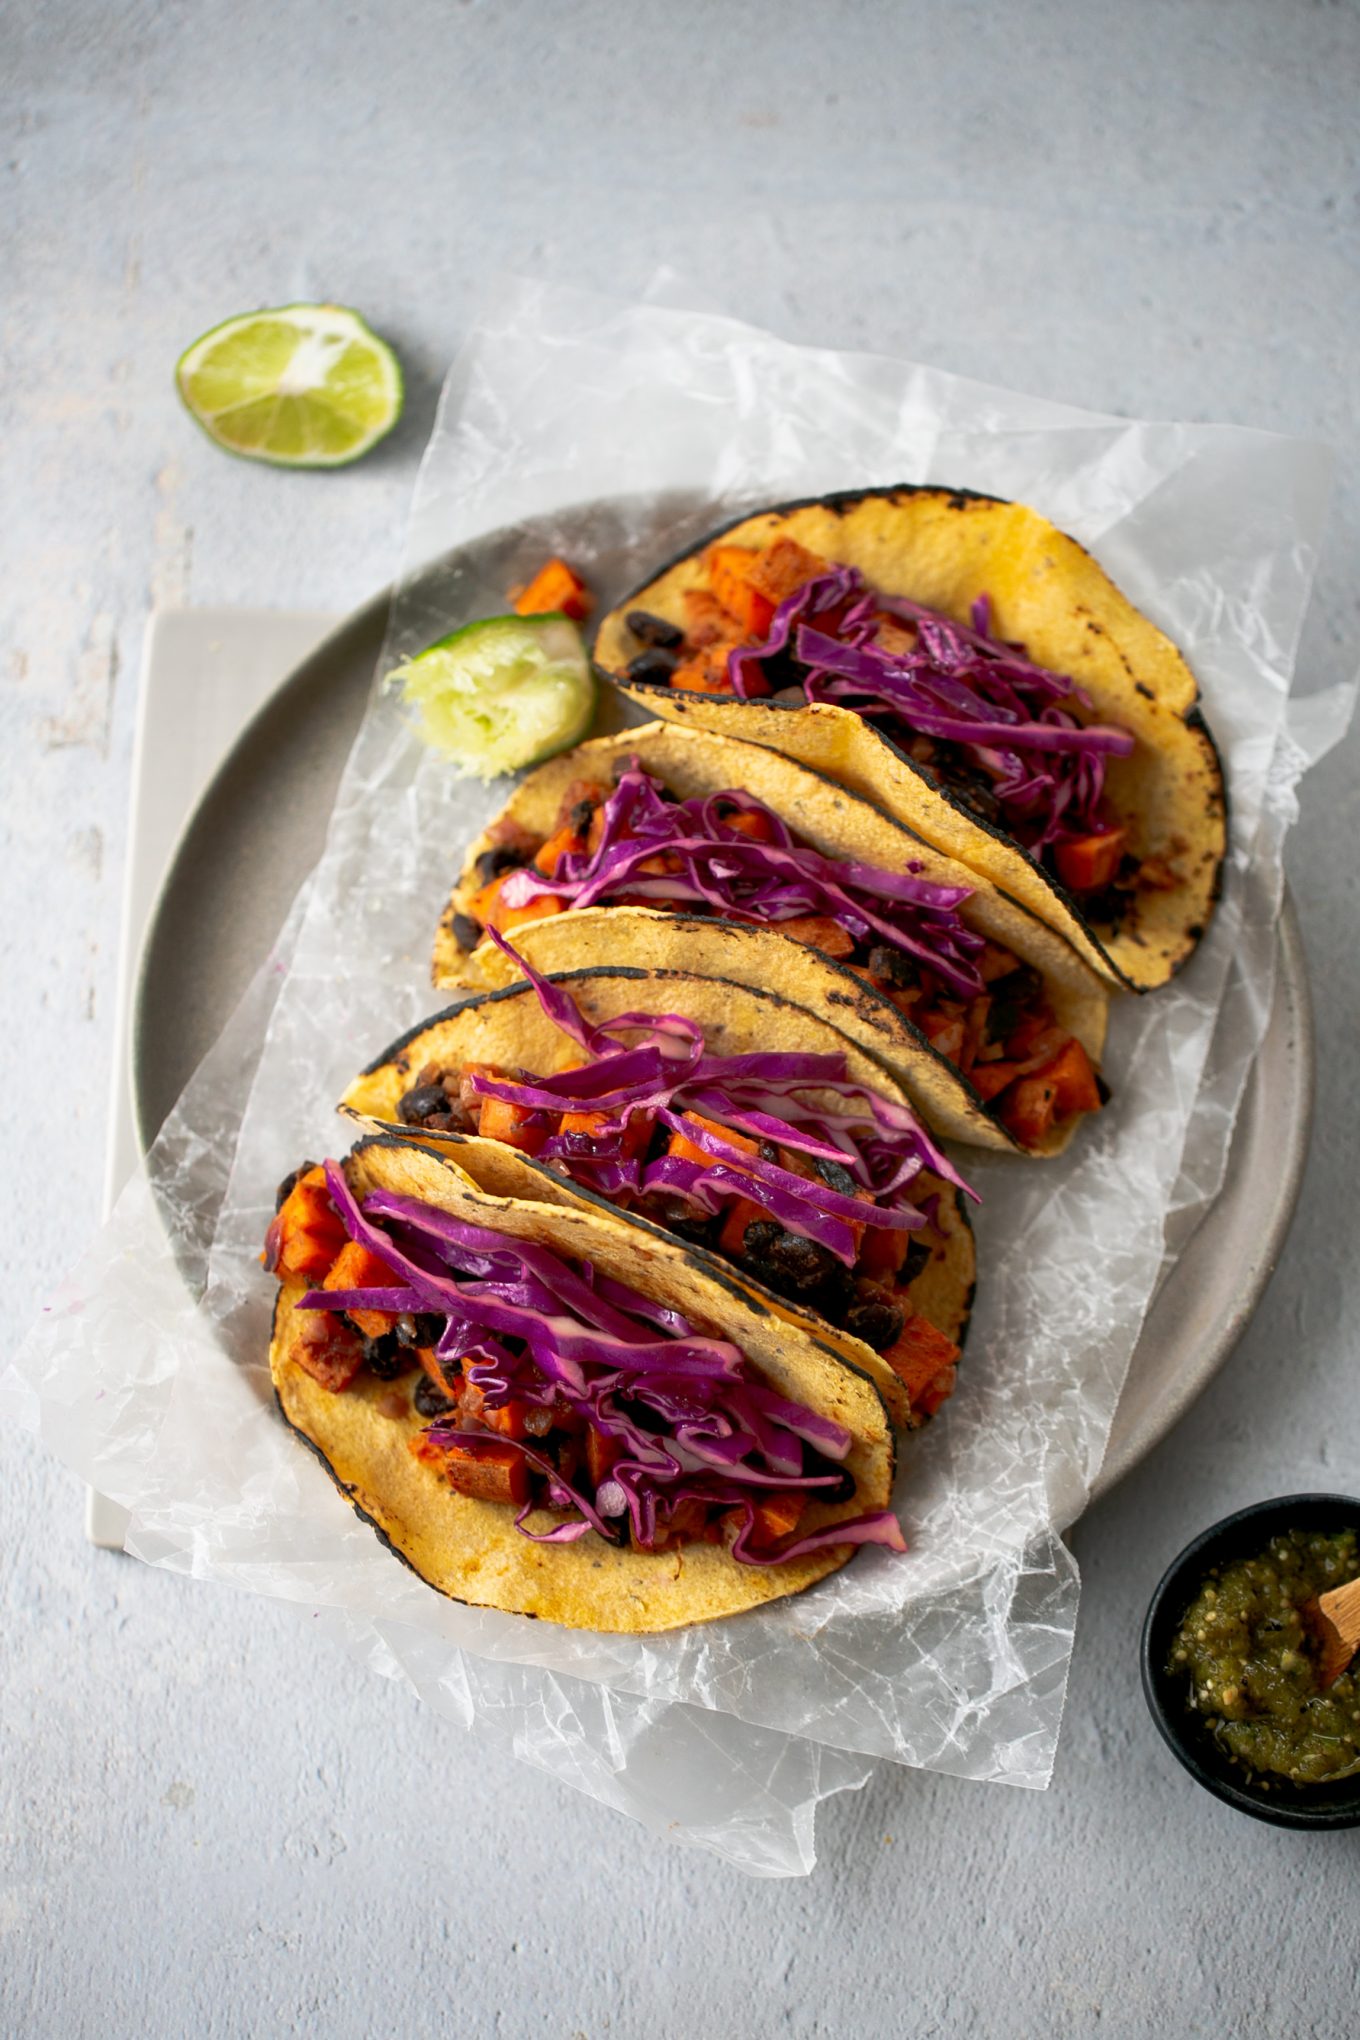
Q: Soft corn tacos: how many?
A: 4